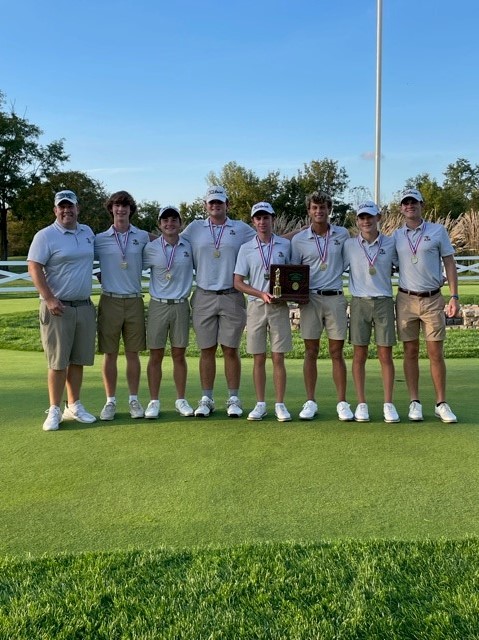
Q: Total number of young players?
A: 7